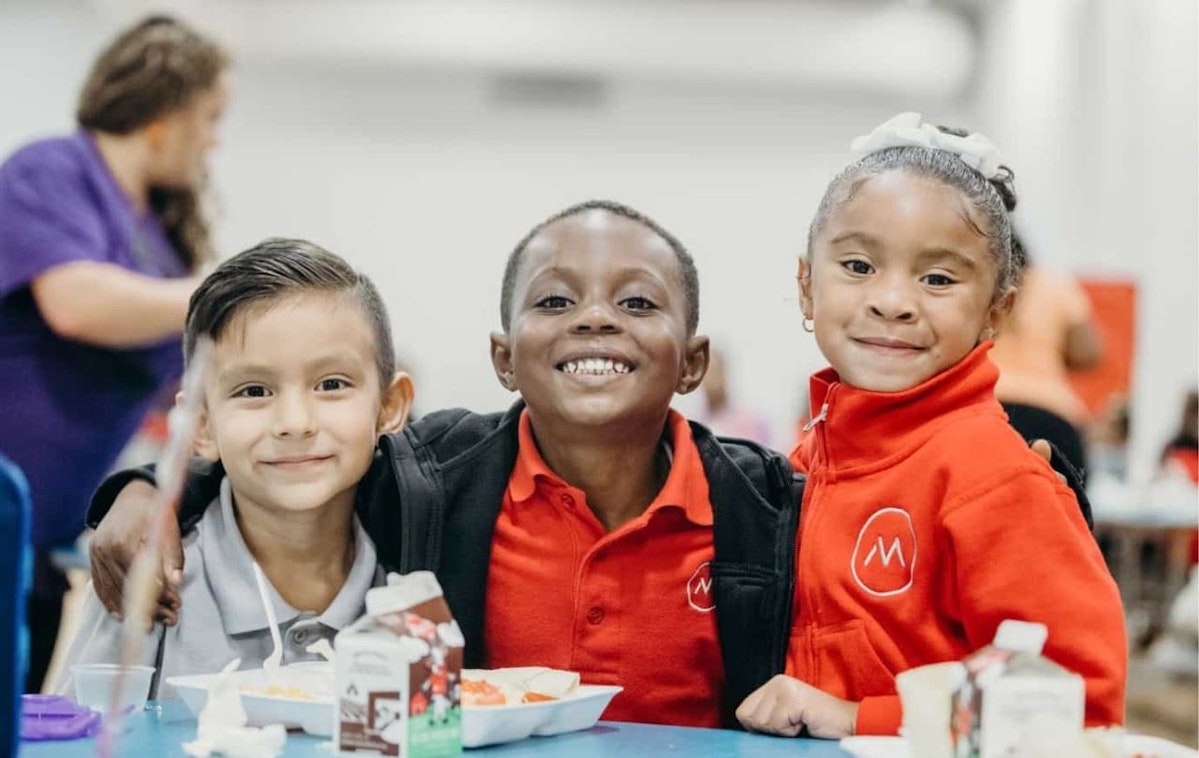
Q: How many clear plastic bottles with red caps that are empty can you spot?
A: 0